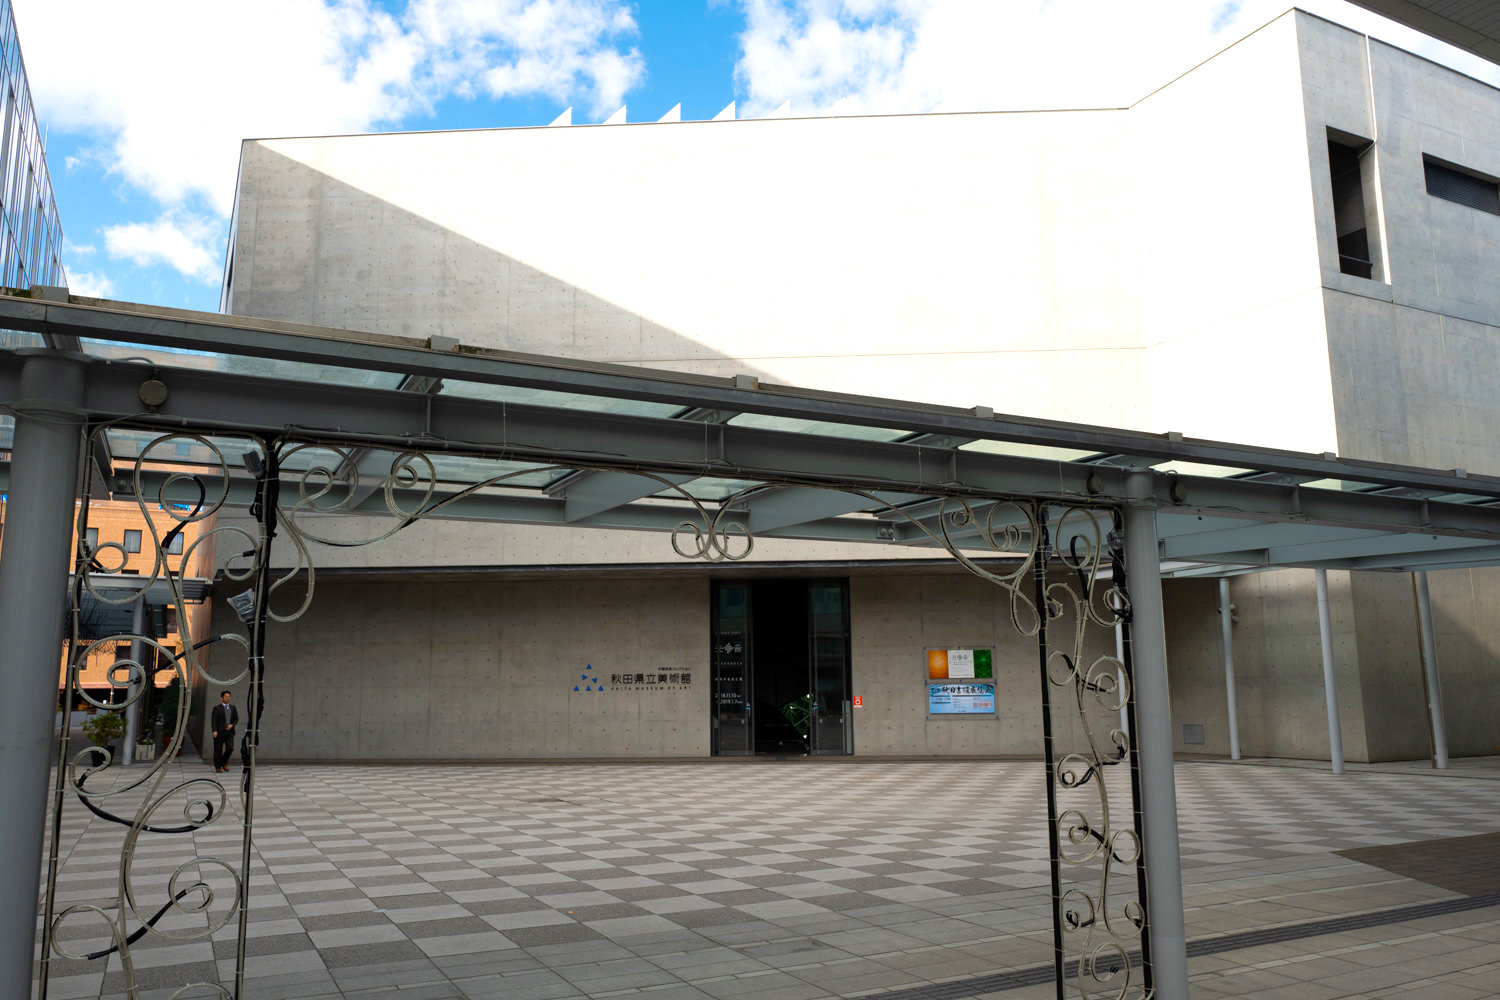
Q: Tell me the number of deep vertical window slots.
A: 1